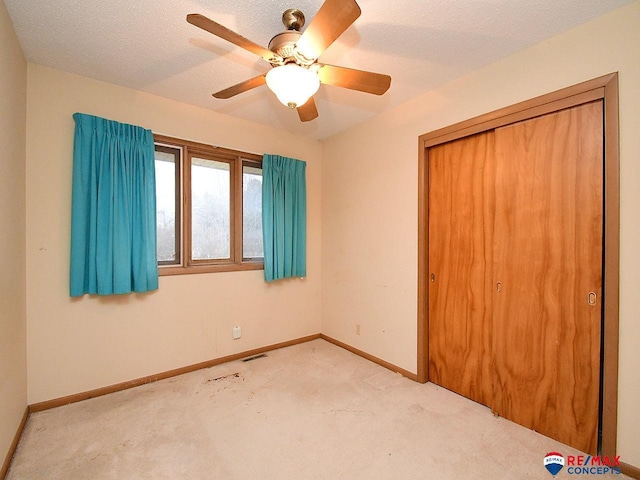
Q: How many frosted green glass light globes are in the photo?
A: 0